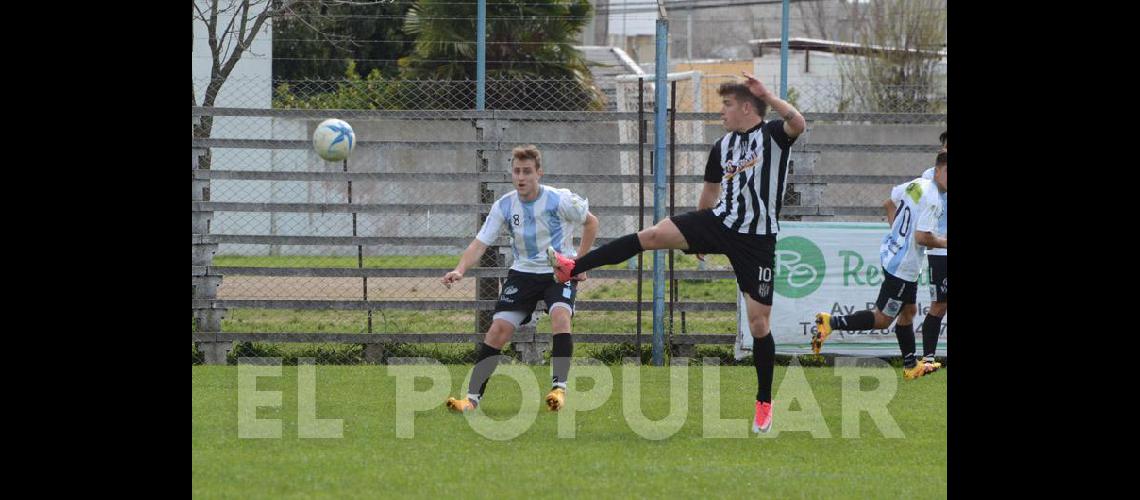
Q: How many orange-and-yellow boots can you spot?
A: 5